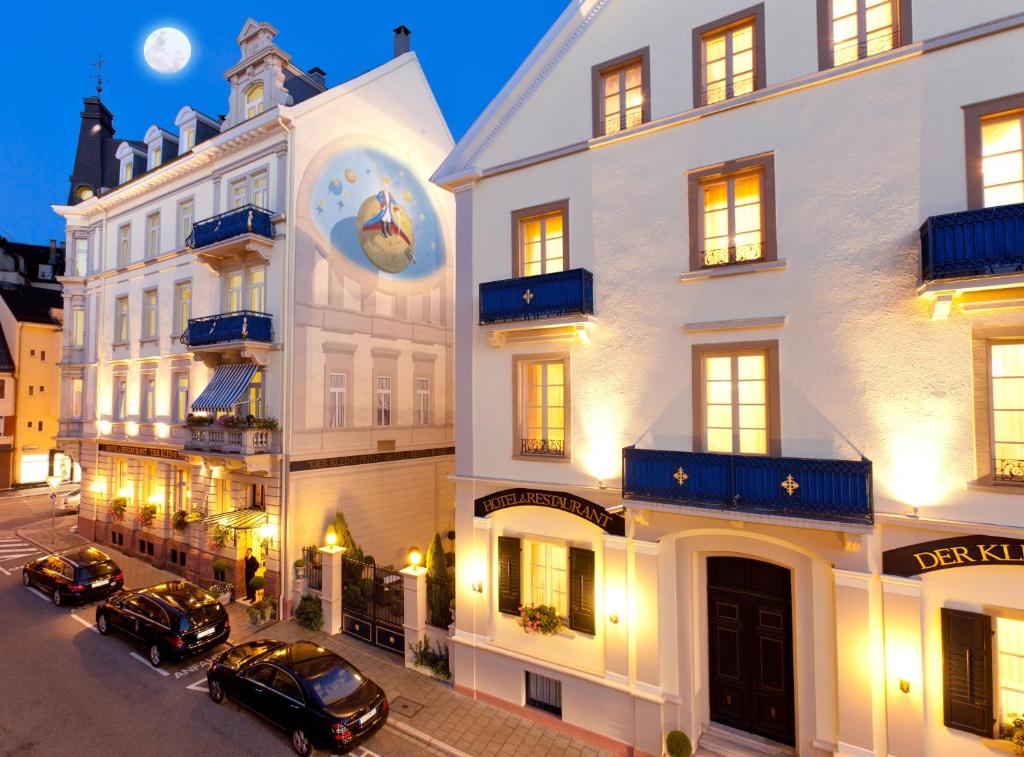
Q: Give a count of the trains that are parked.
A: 0